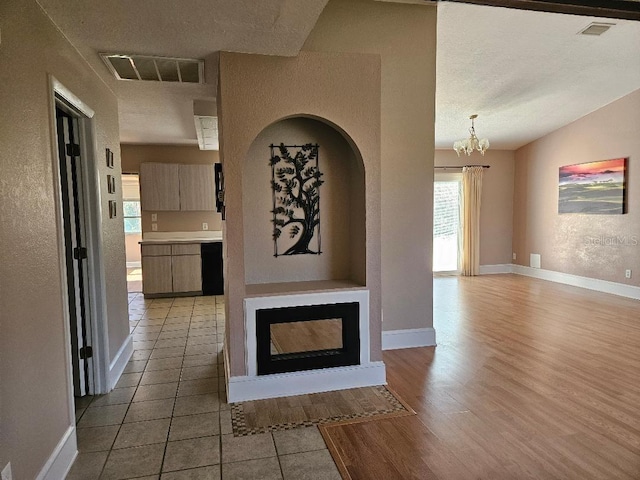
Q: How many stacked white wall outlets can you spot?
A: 2